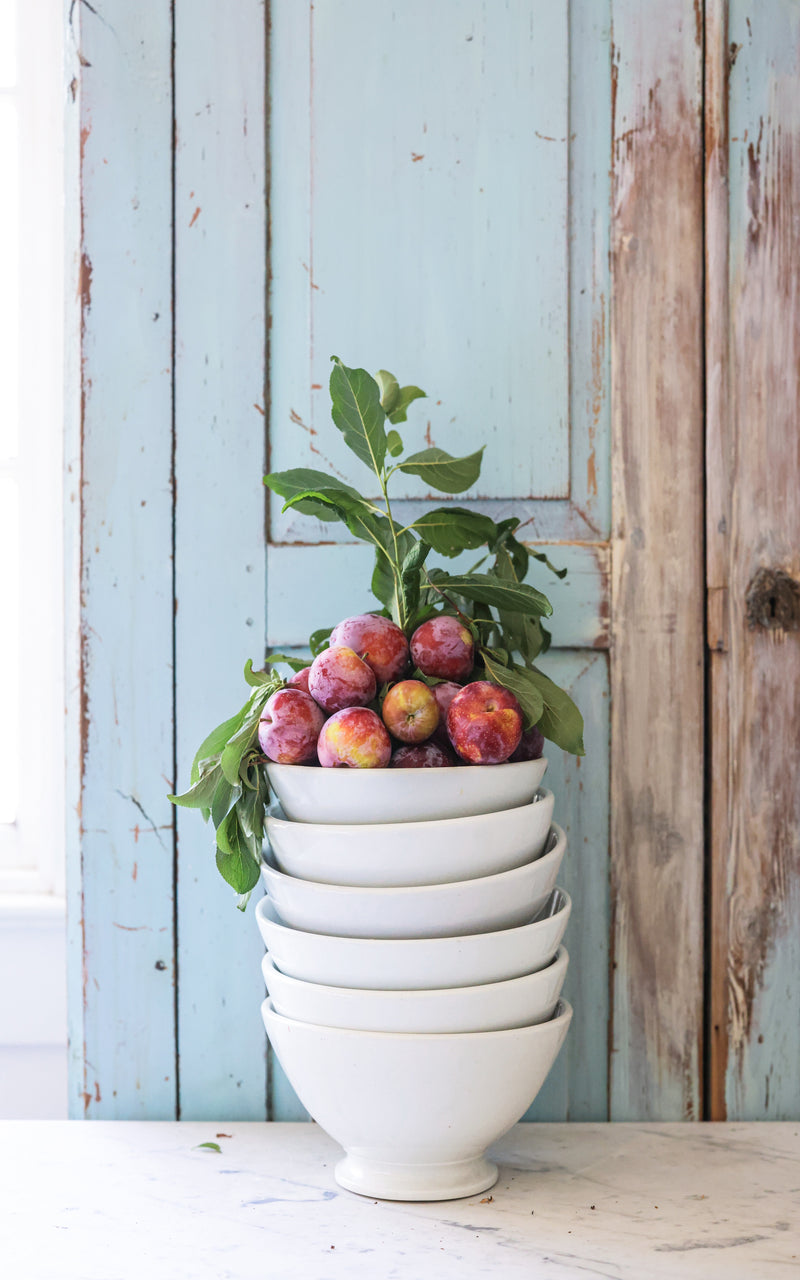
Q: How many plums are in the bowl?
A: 11